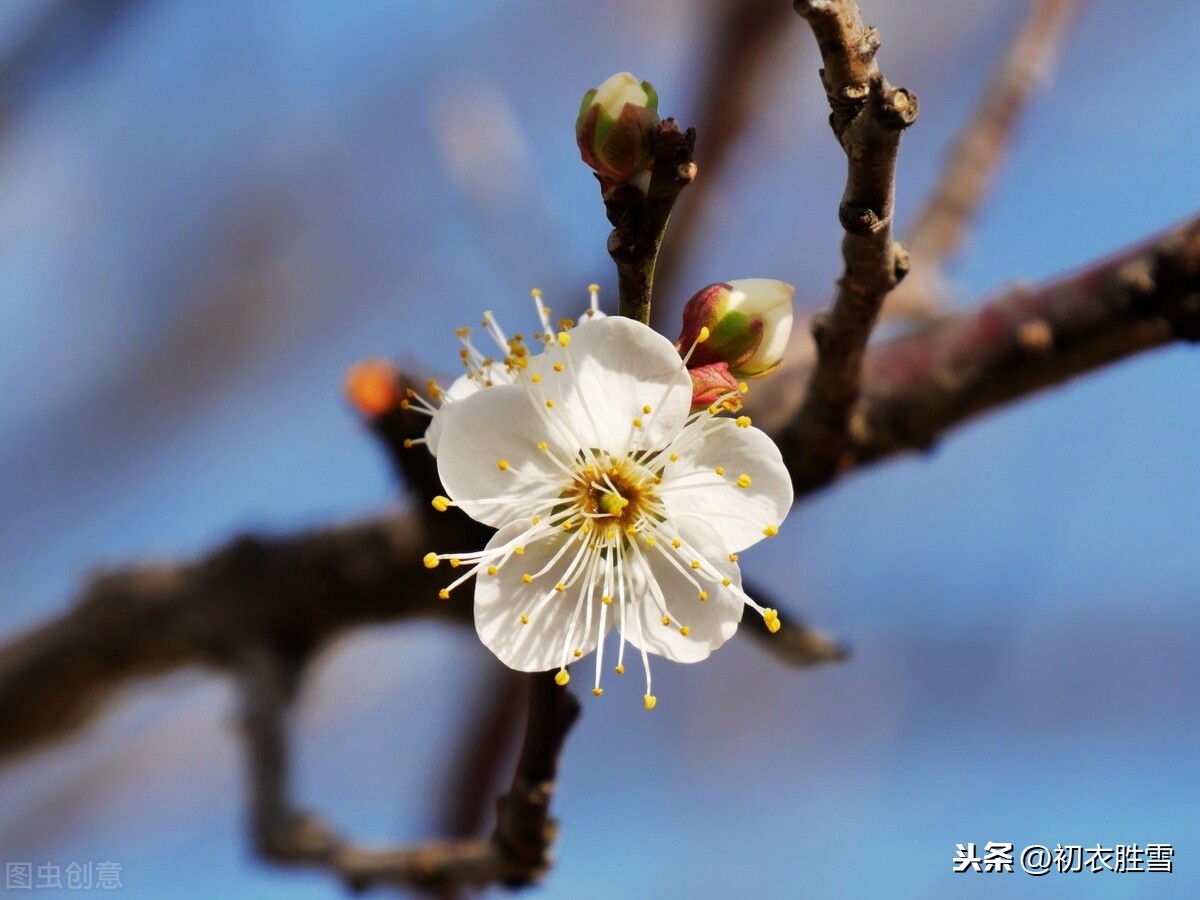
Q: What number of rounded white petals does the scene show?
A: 5